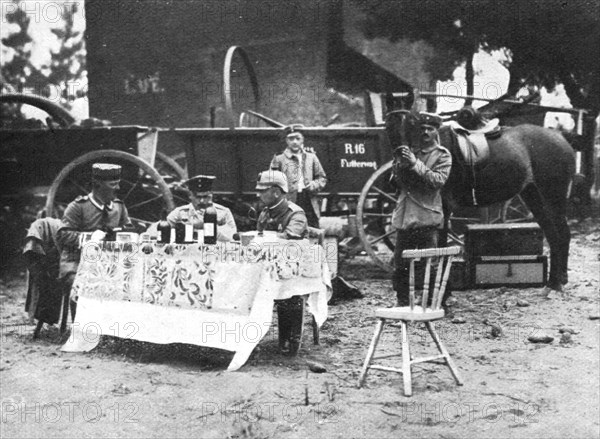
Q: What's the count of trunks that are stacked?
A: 2